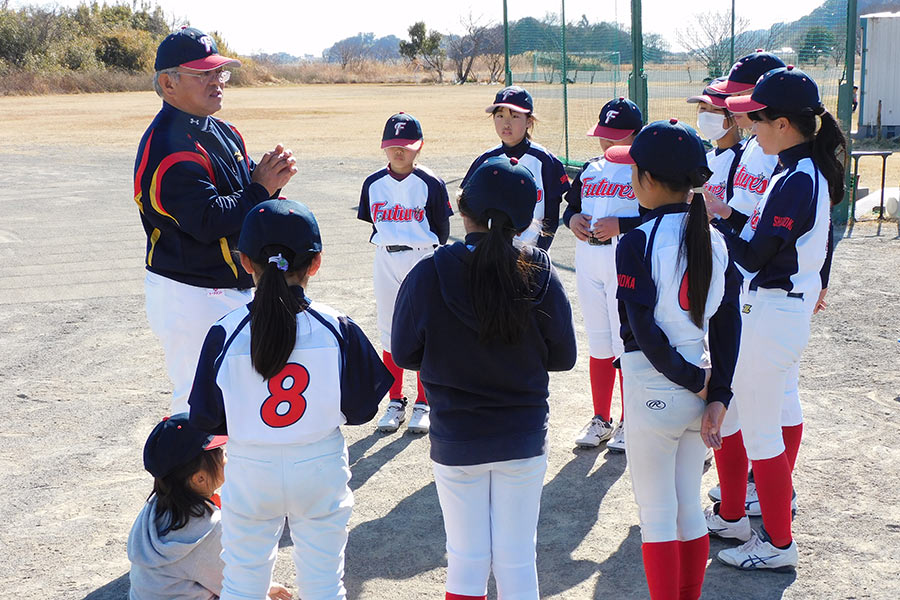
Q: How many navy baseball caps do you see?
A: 11